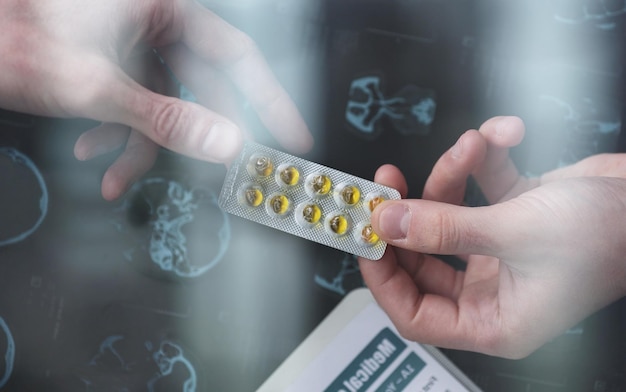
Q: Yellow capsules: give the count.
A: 10